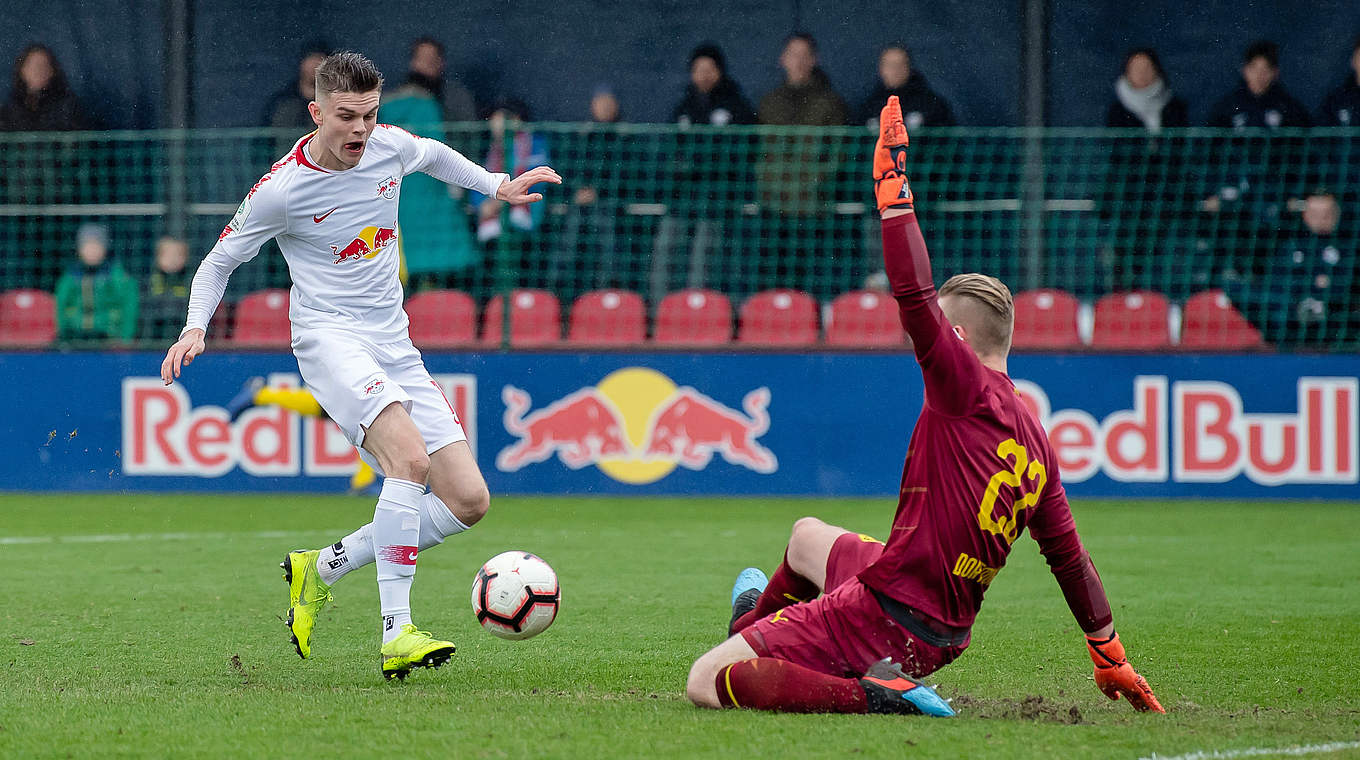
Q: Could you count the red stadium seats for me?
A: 11